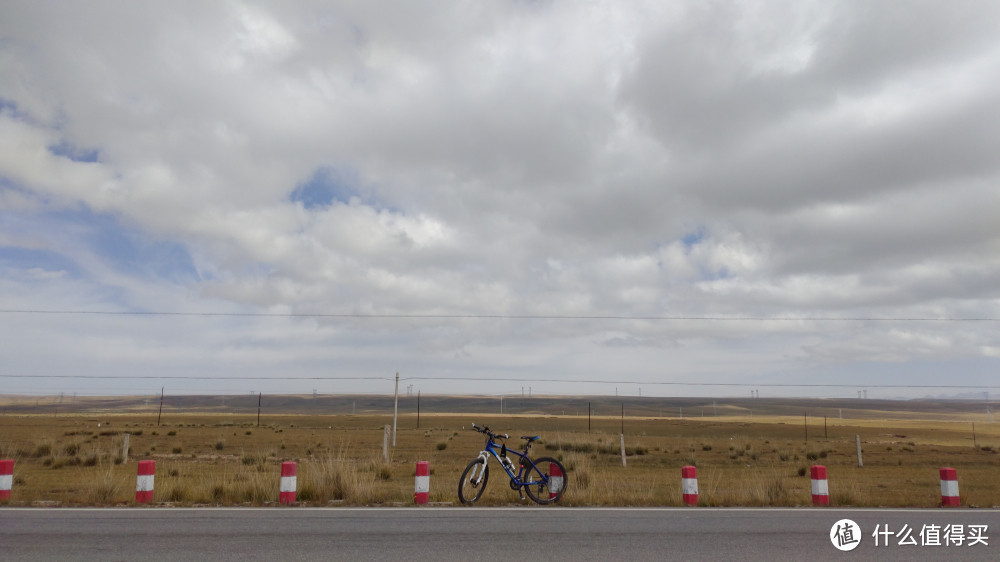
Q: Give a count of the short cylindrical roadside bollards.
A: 8